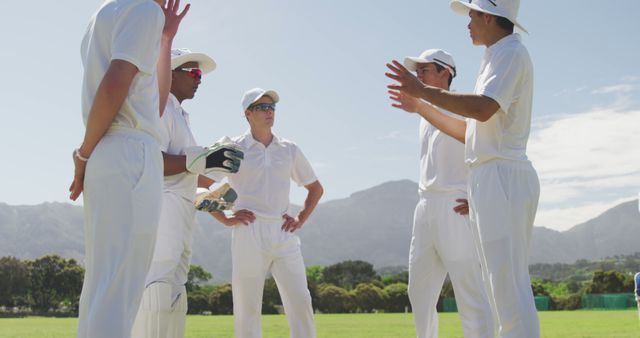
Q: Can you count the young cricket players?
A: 5